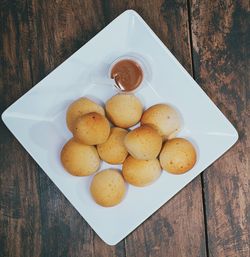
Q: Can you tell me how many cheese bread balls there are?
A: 10